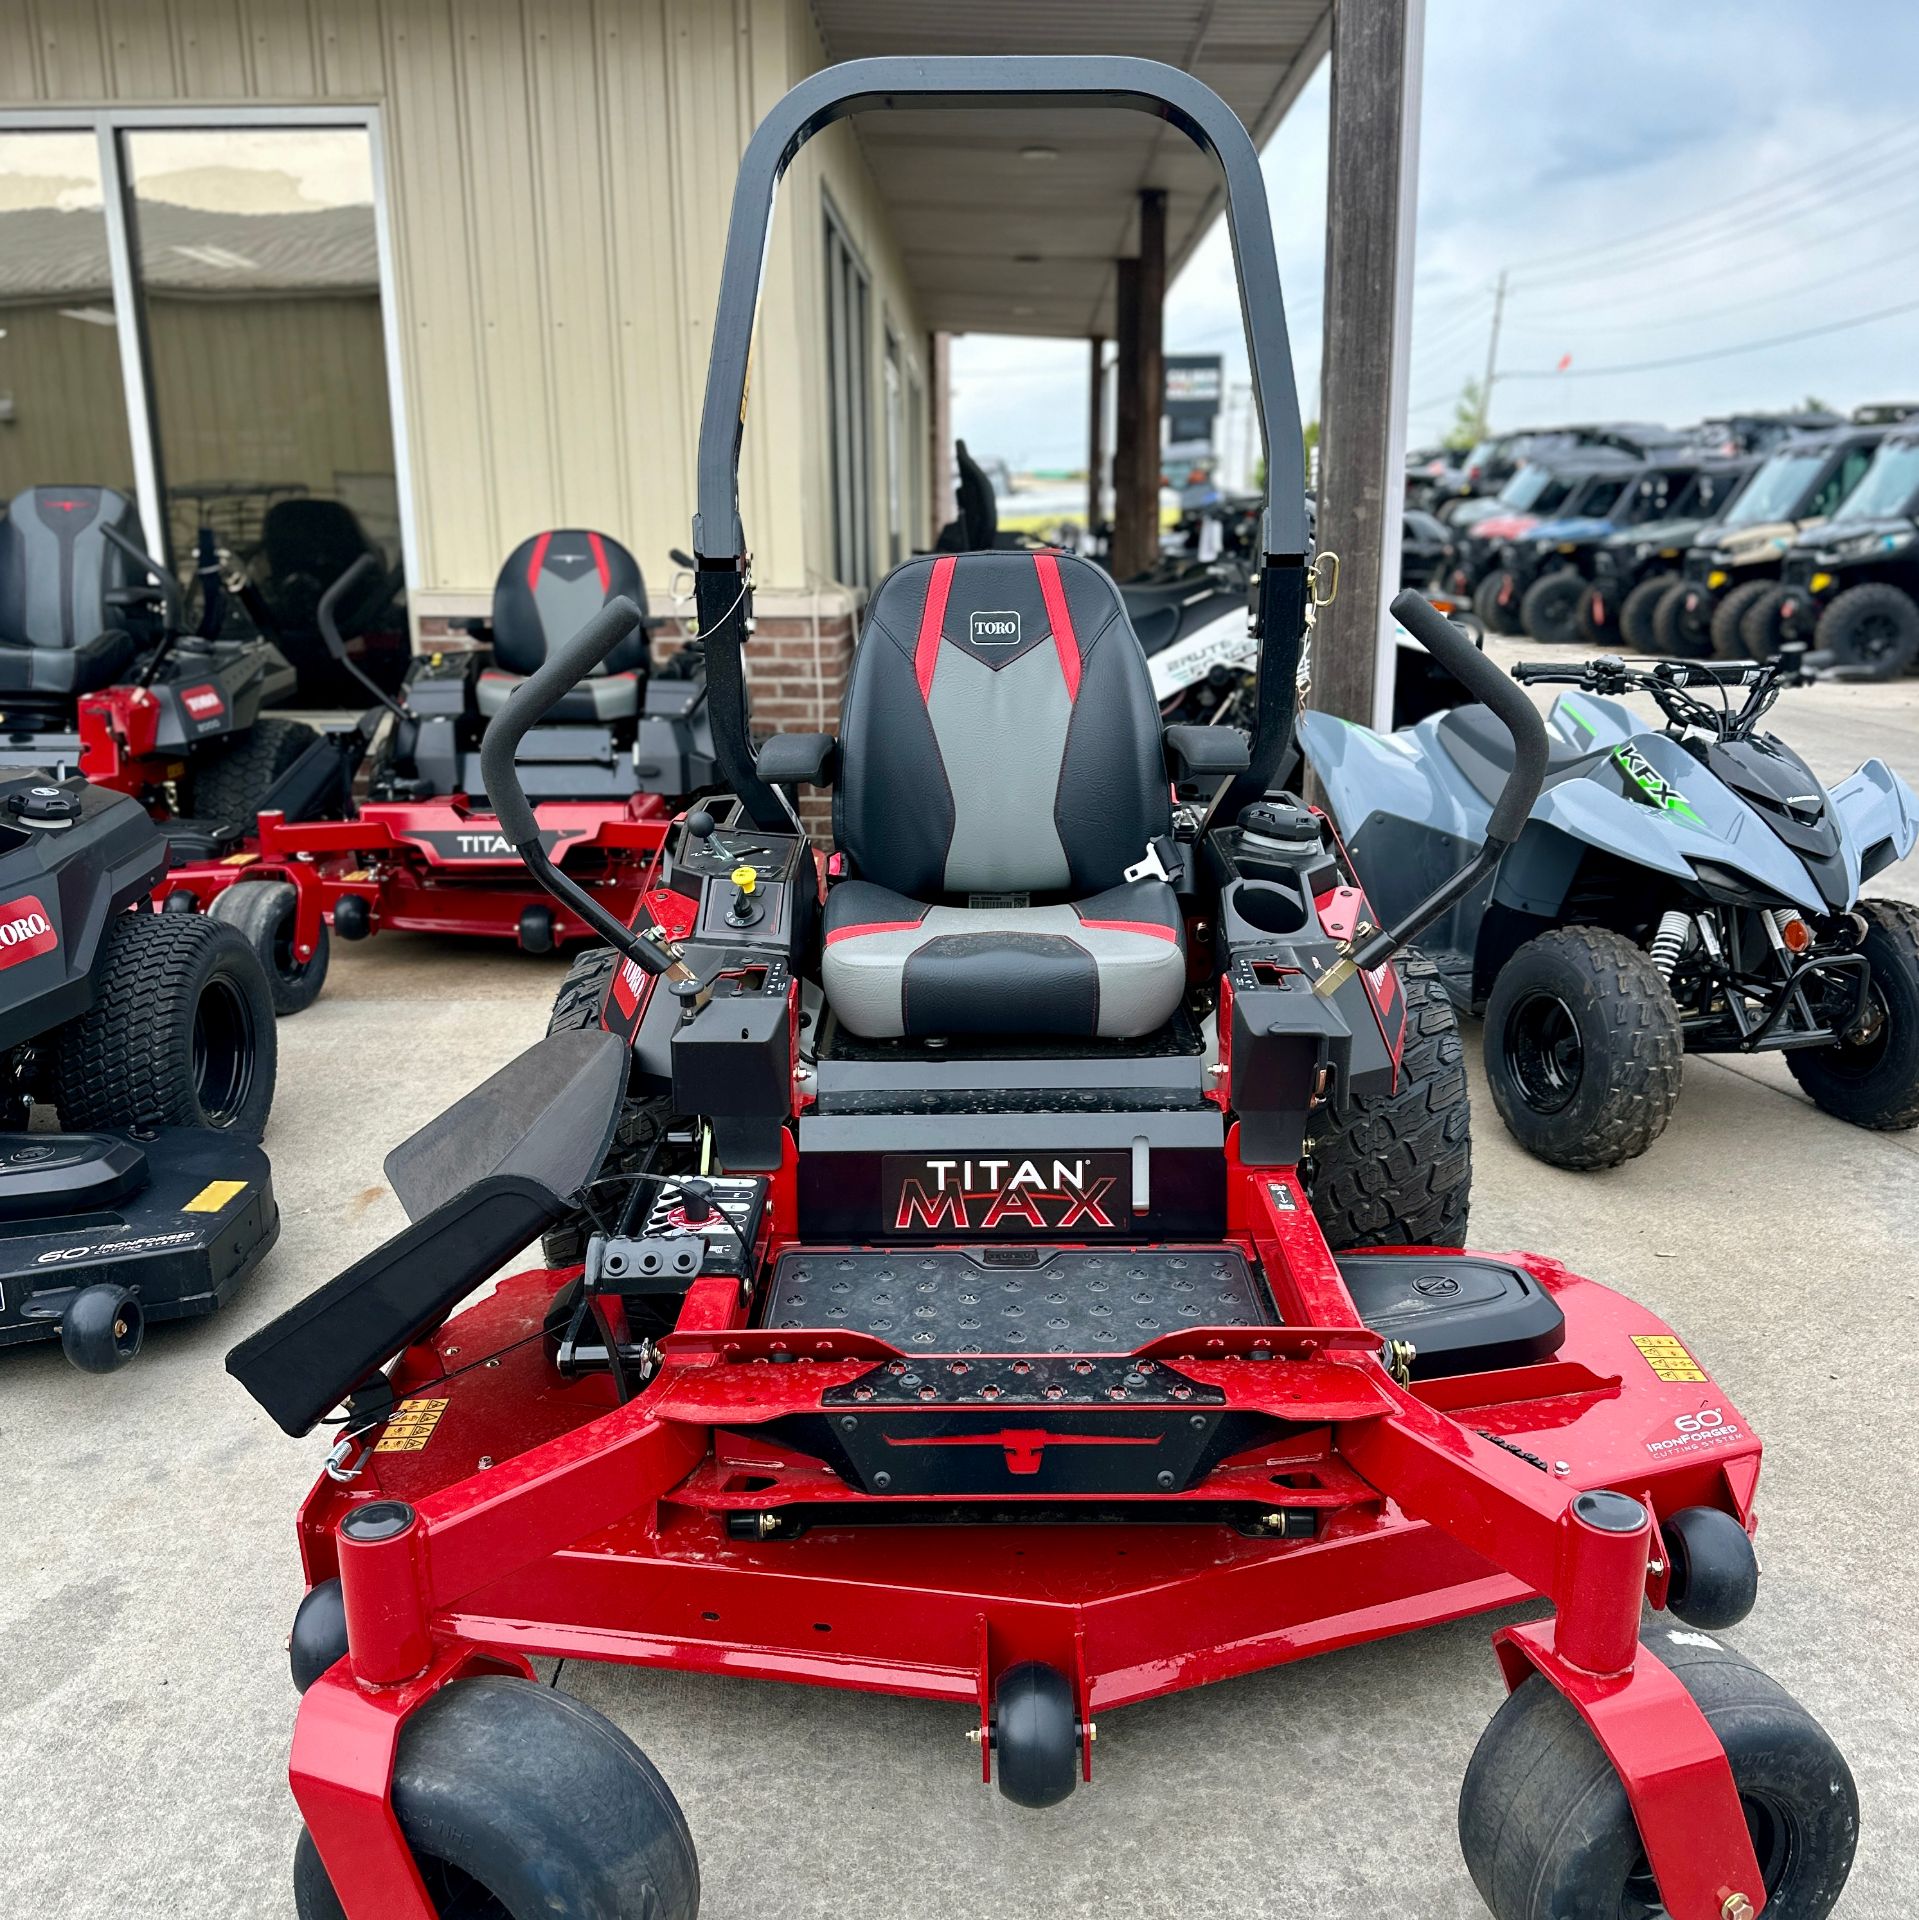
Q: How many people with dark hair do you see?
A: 0